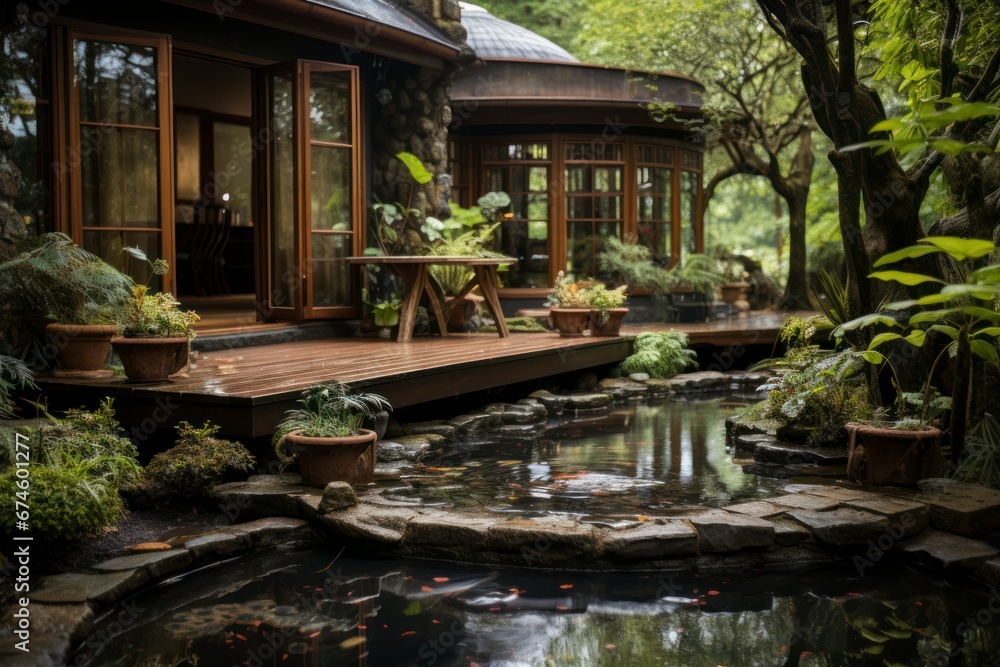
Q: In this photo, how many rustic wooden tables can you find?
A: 1